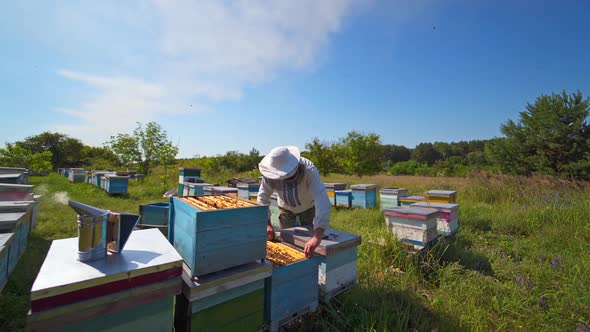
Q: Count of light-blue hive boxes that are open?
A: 2